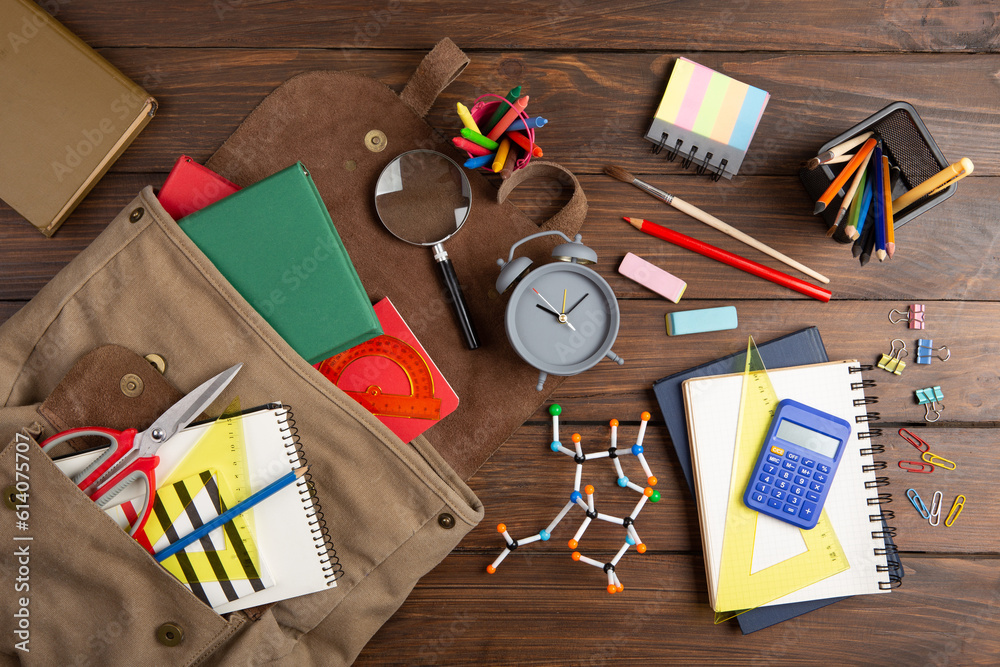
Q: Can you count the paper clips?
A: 6